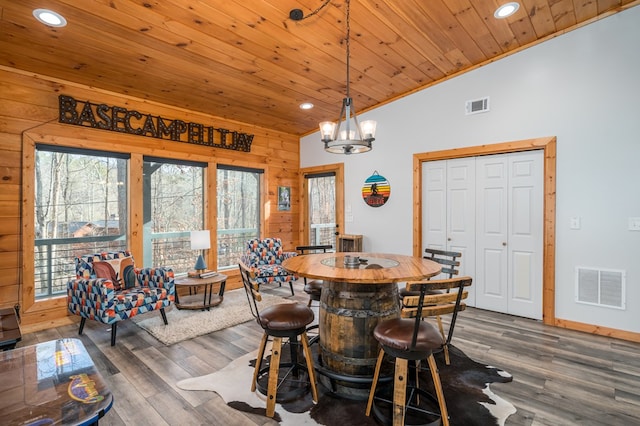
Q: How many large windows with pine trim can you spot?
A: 3